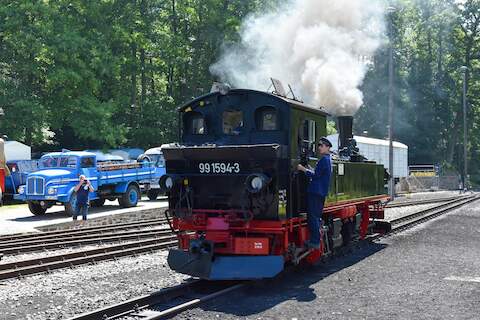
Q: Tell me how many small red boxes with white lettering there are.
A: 1